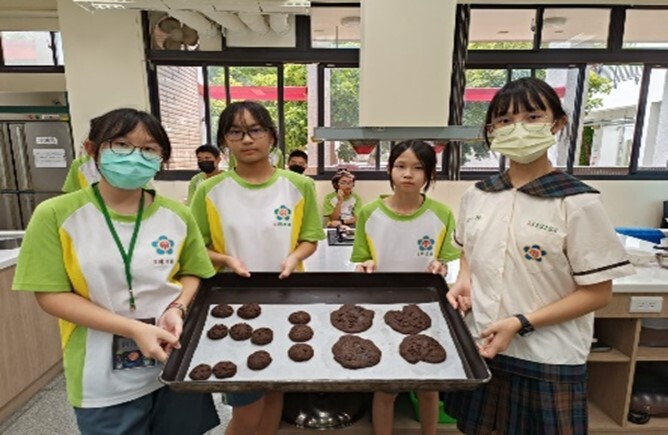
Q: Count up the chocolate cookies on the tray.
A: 15